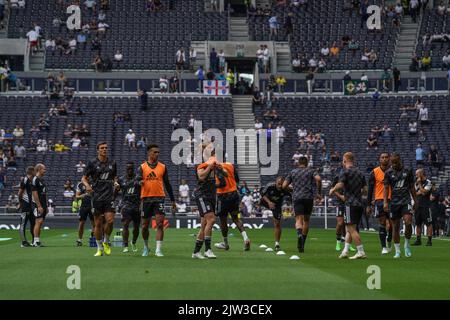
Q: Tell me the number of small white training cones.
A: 4